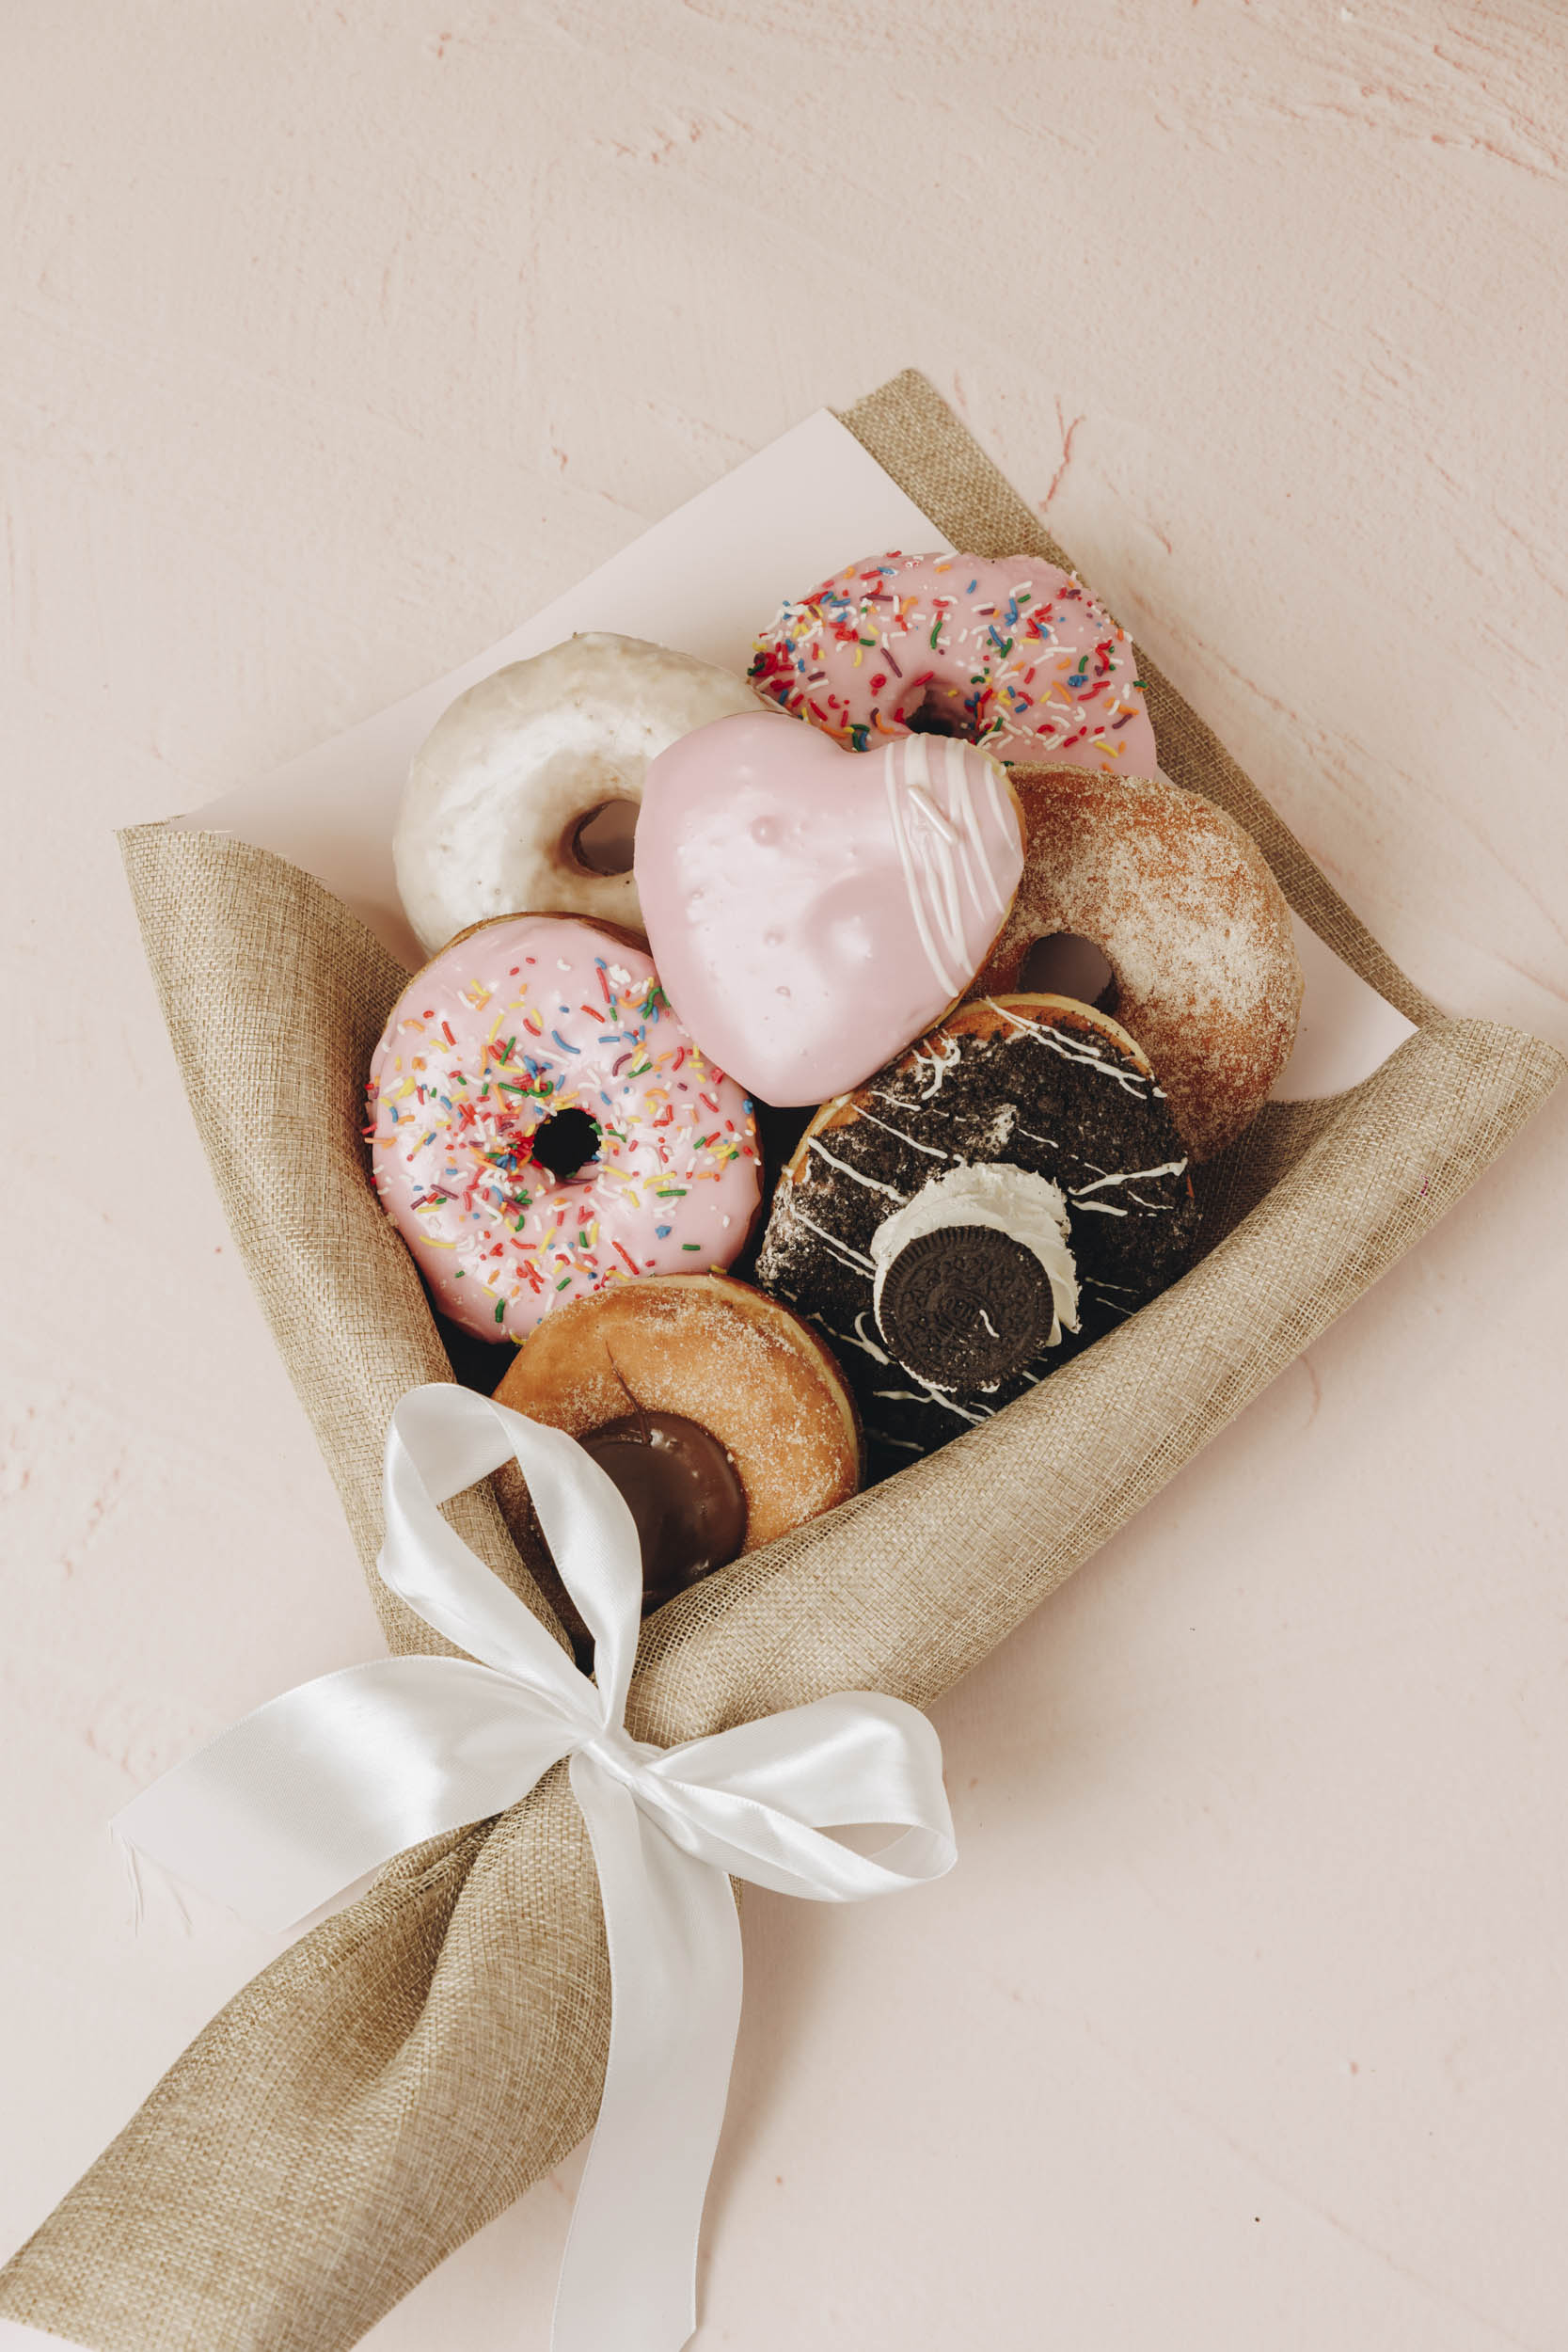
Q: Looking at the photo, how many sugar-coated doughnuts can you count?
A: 2